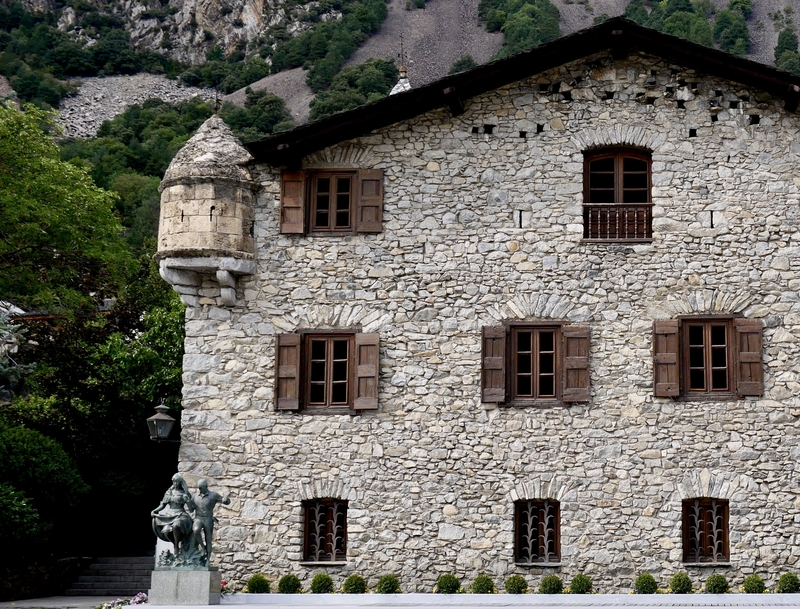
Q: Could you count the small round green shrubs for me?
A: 15